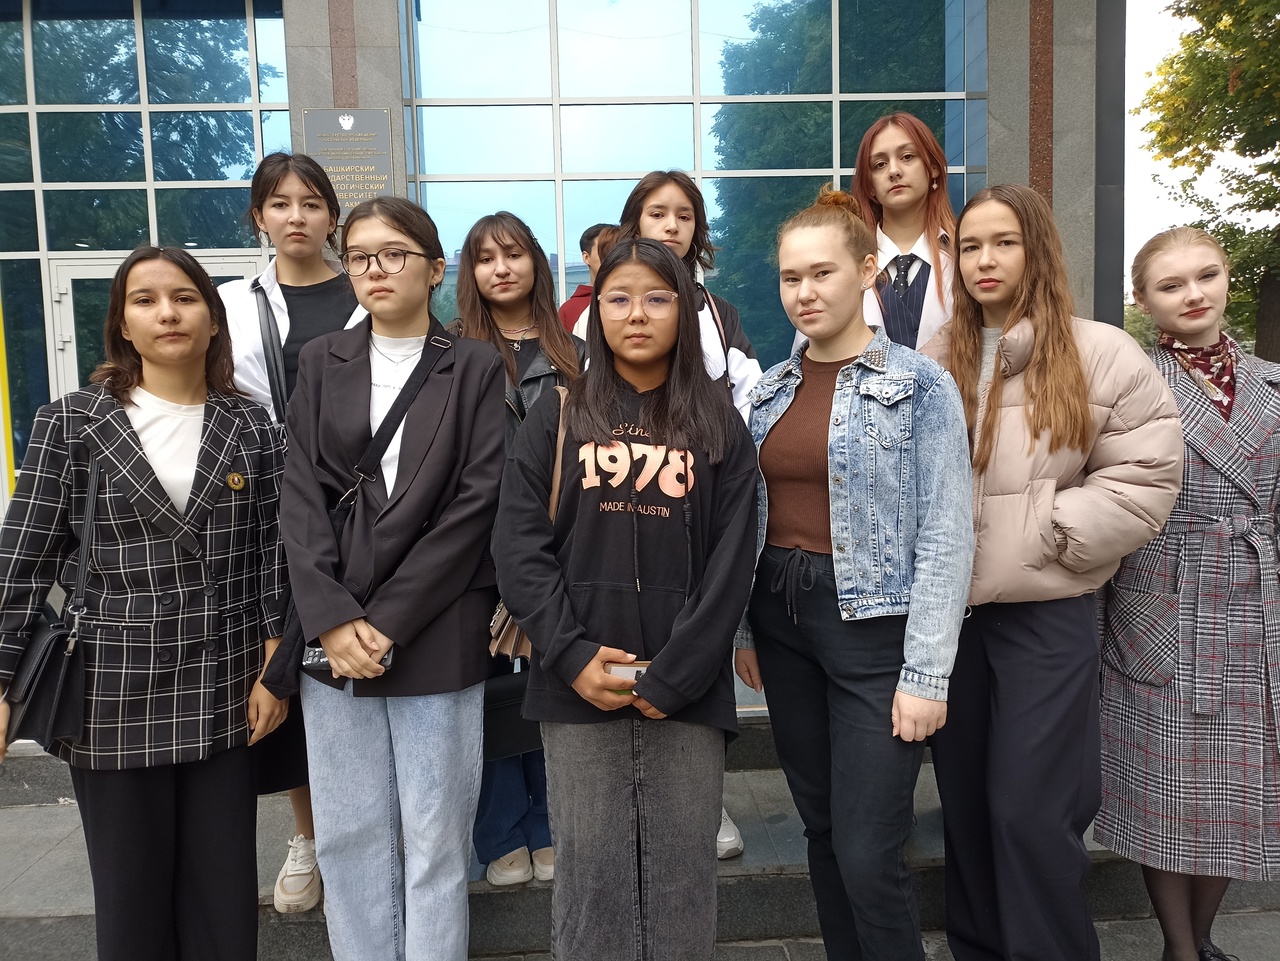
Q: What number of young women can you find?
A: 10